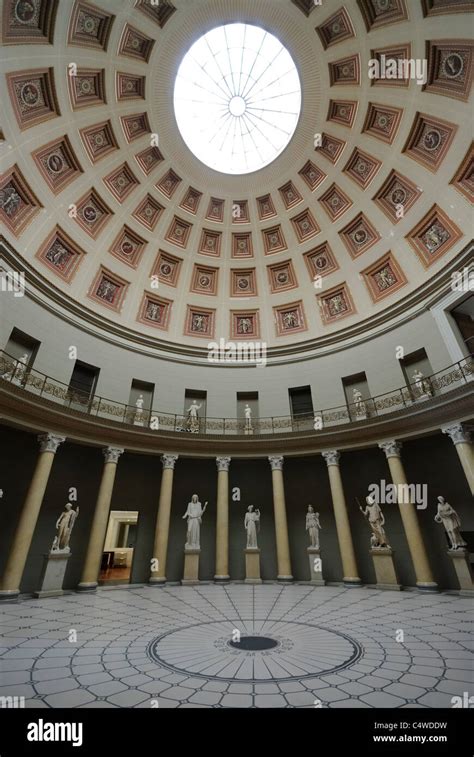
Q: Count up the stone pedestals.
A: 6